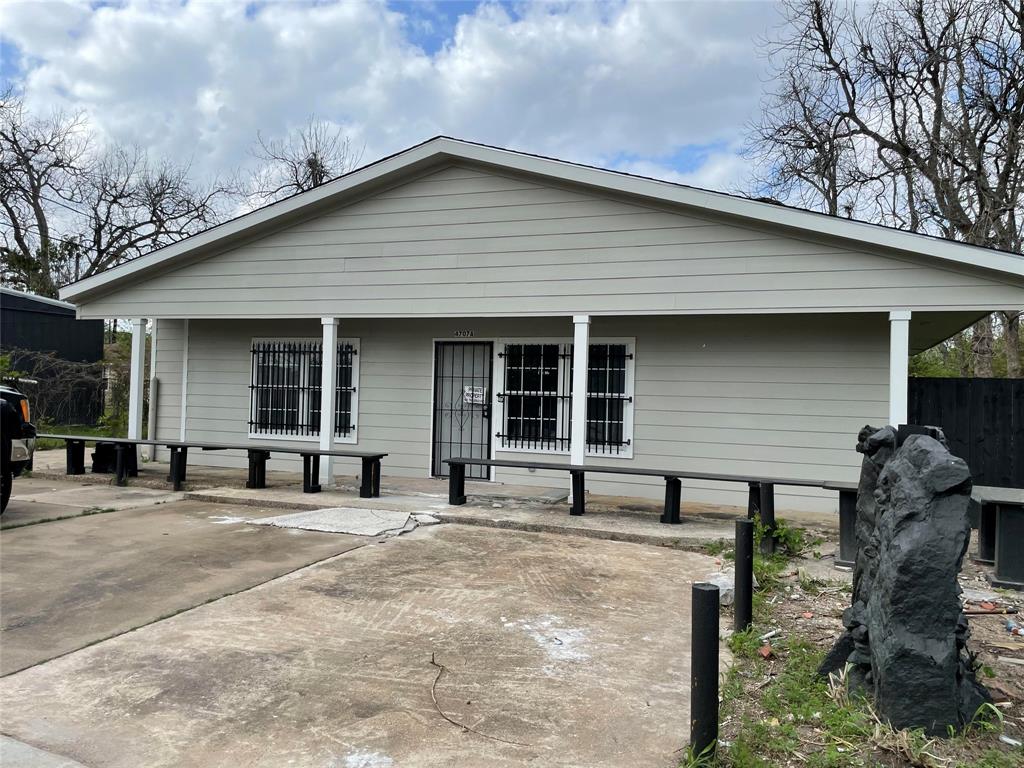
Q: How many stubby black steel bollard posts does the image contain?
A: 2